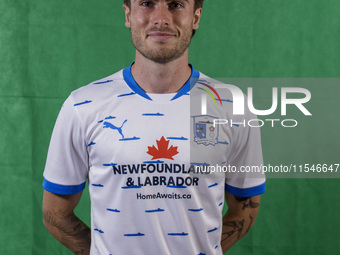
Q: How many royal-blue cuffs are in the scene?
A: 2